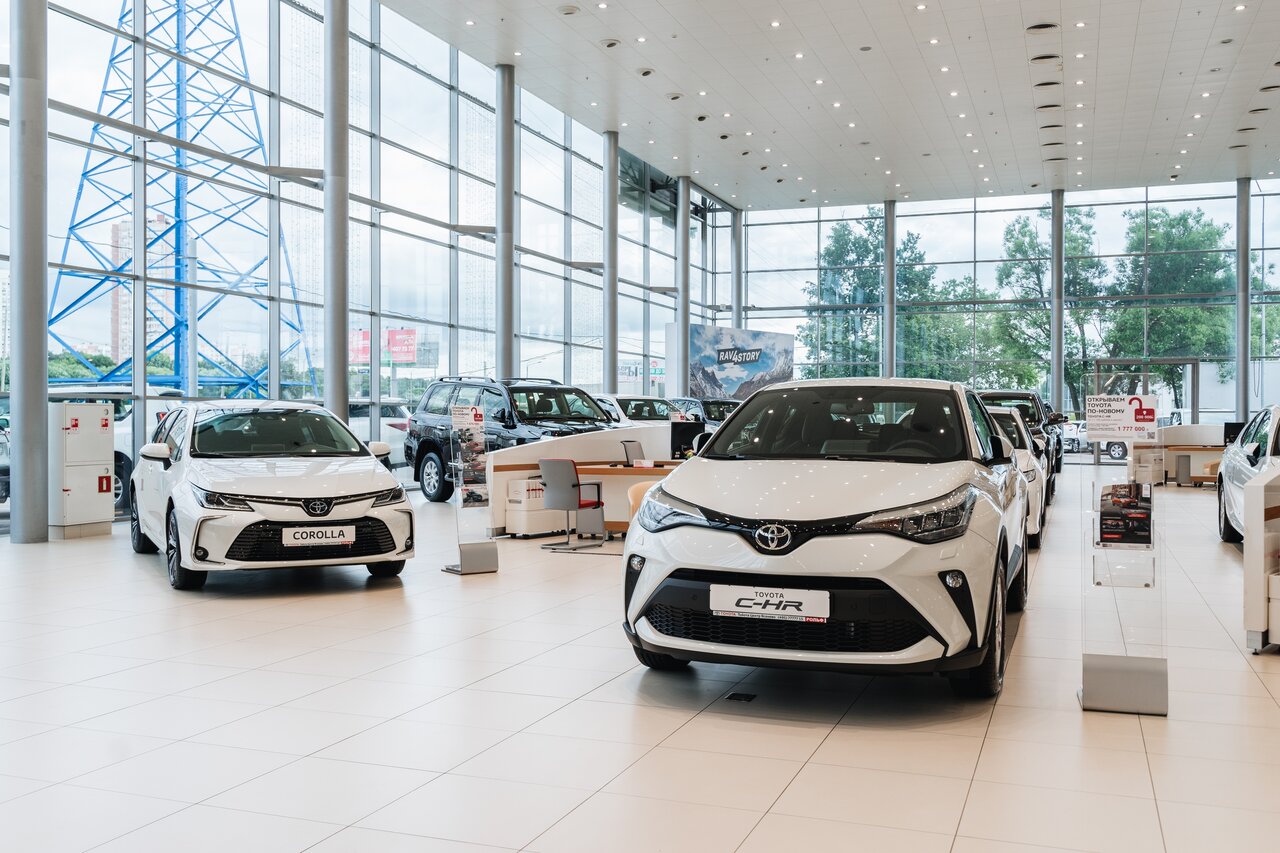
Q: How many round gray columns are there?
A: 9